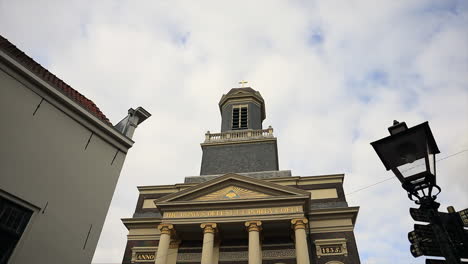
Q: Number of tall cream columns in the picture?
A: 4